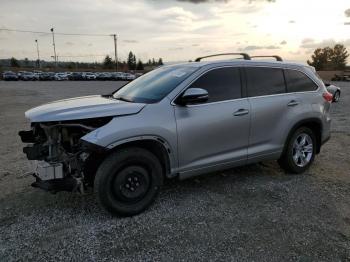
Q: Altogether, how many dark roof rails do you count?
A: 2